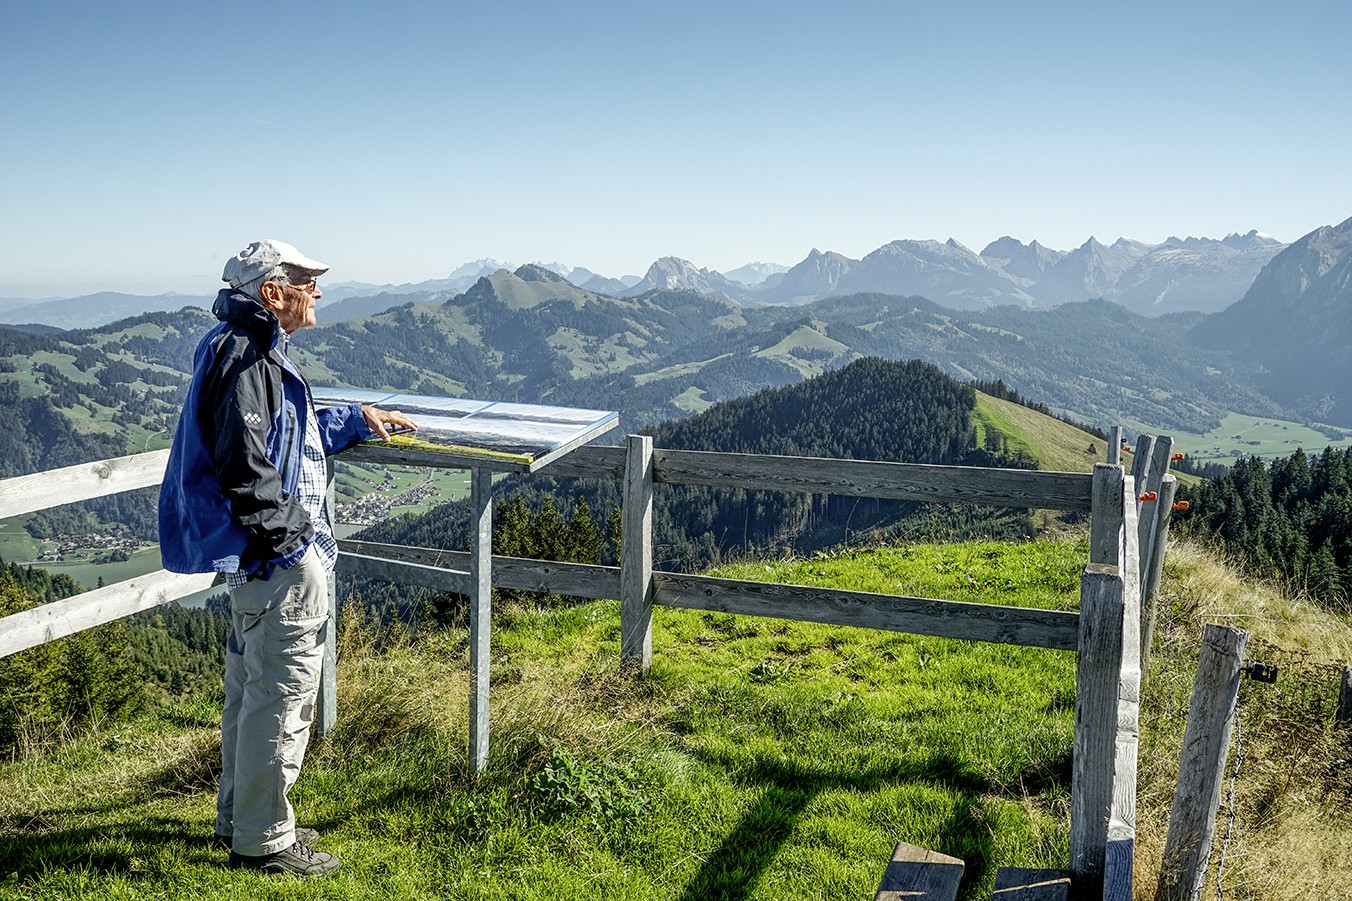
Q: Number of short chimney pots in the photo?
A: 0